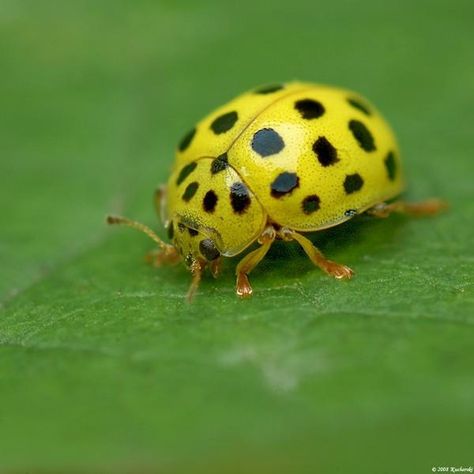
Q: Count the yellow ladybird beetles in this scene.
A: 1